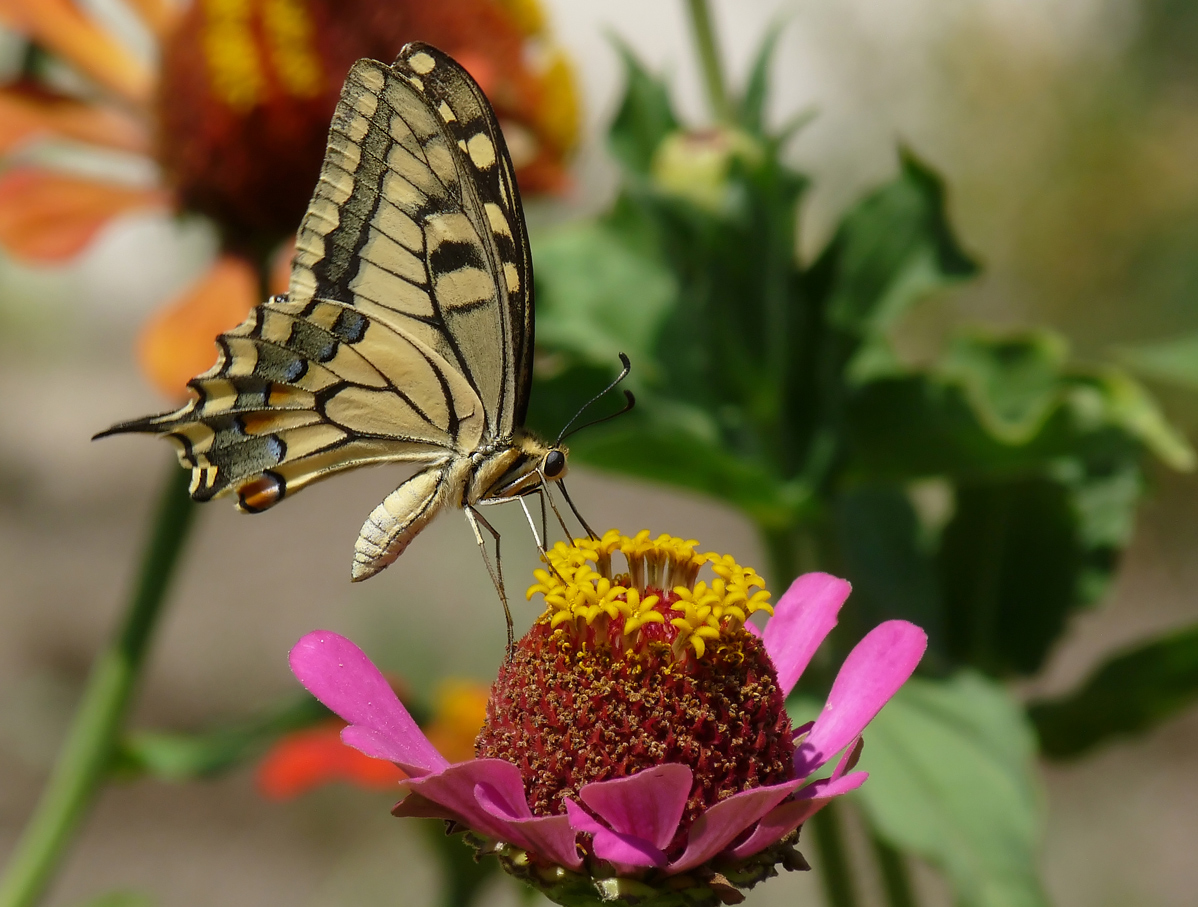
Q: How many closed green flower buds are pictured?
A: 1